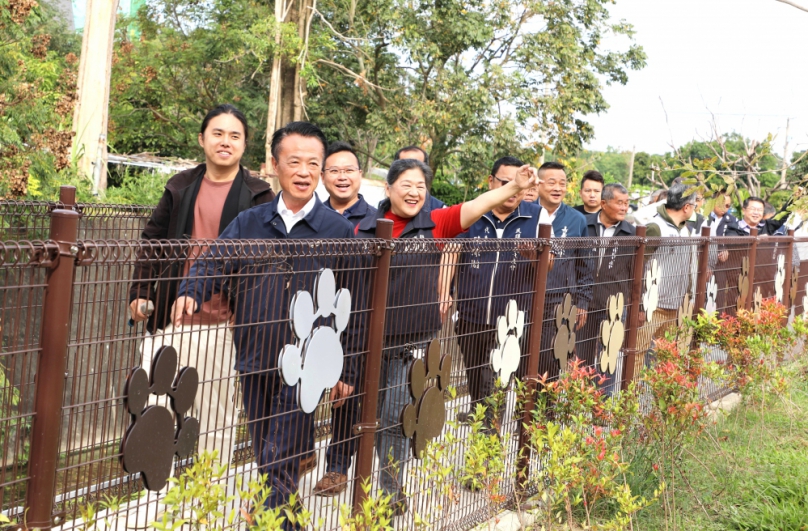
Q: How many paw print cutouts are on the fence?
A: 14